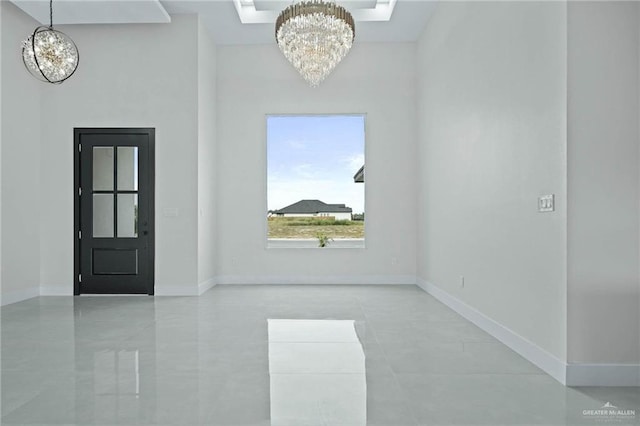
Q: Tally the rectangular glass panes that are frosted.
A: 4